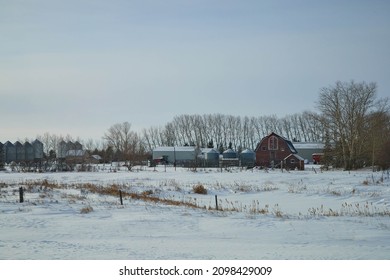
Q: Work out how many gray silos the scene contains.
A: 11